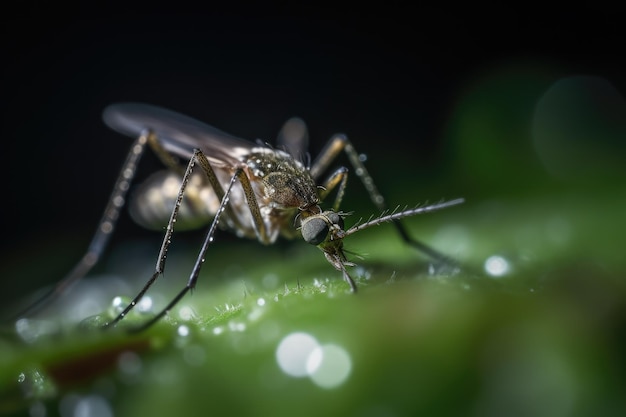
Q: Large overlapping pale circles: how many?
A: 2